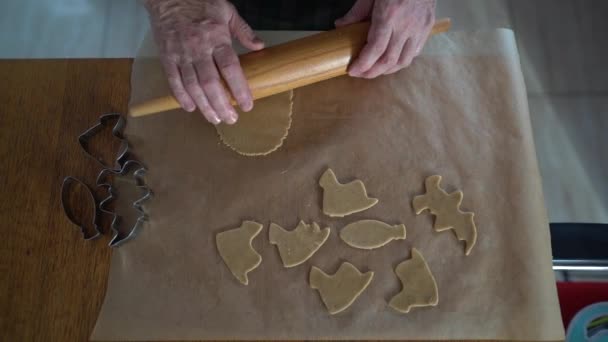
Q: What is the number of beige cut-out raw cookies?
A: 7